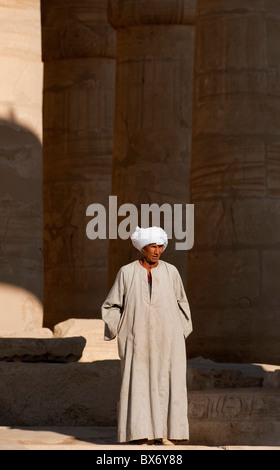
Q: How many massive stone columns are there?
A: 4